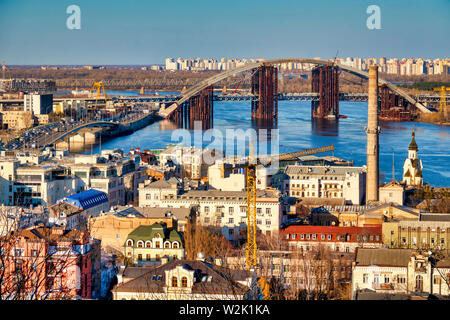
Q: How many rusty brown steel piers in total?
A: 4